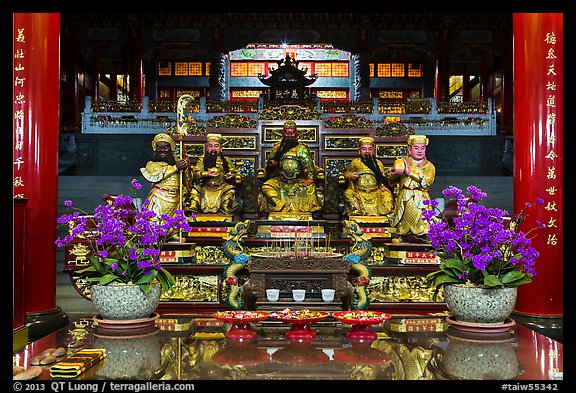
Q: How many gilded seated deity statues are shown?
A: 3